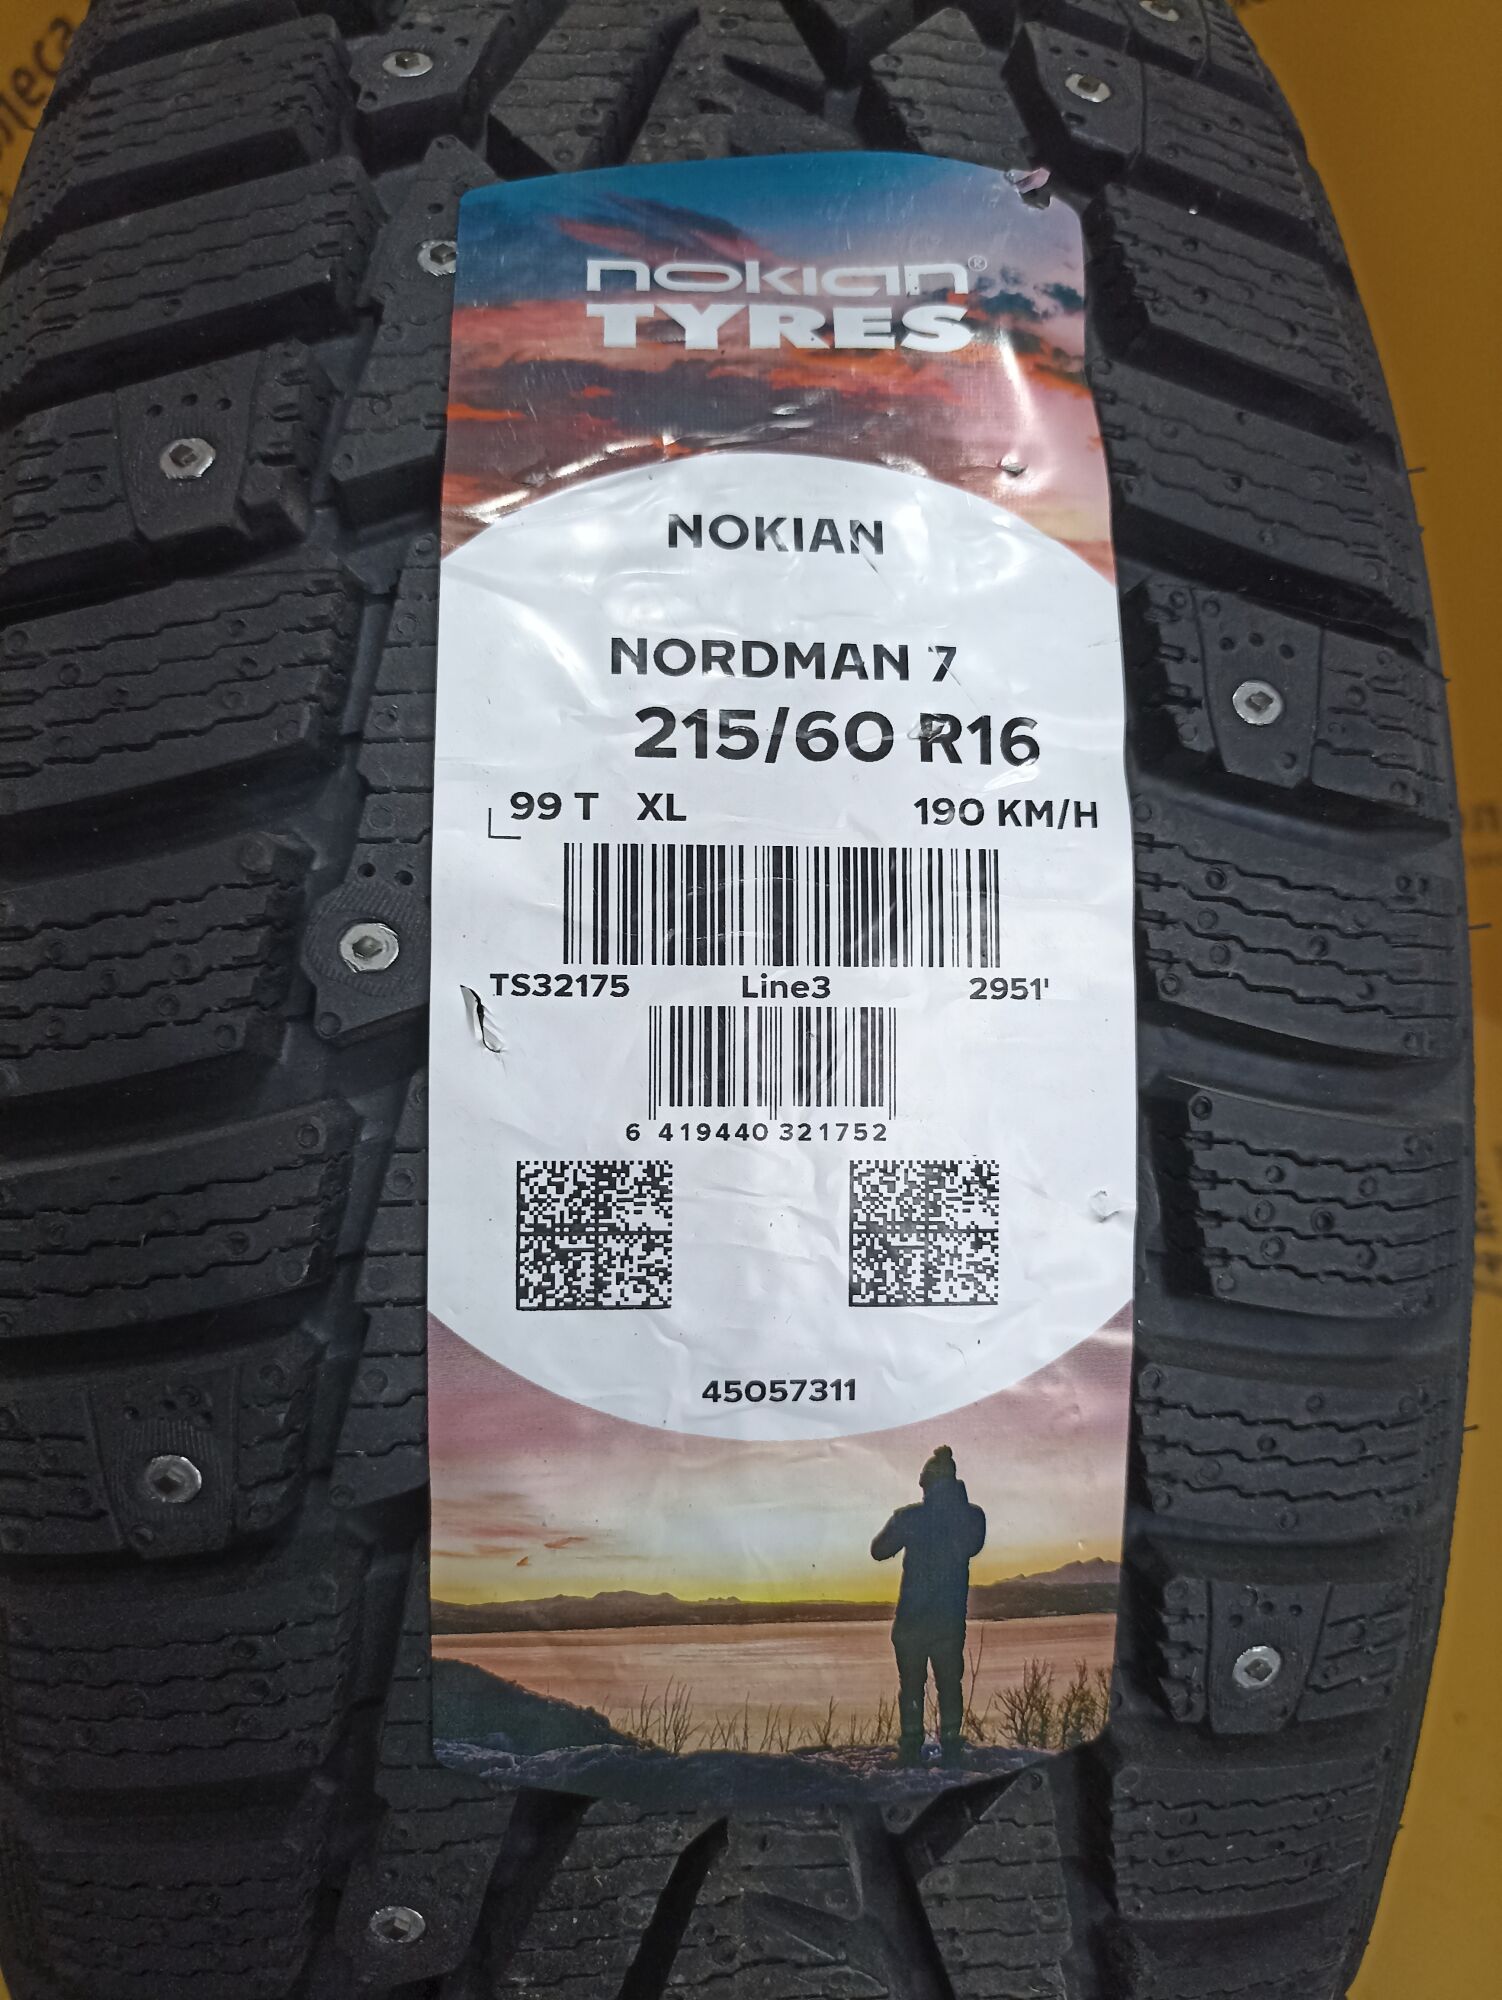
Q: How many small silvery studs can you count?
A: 10